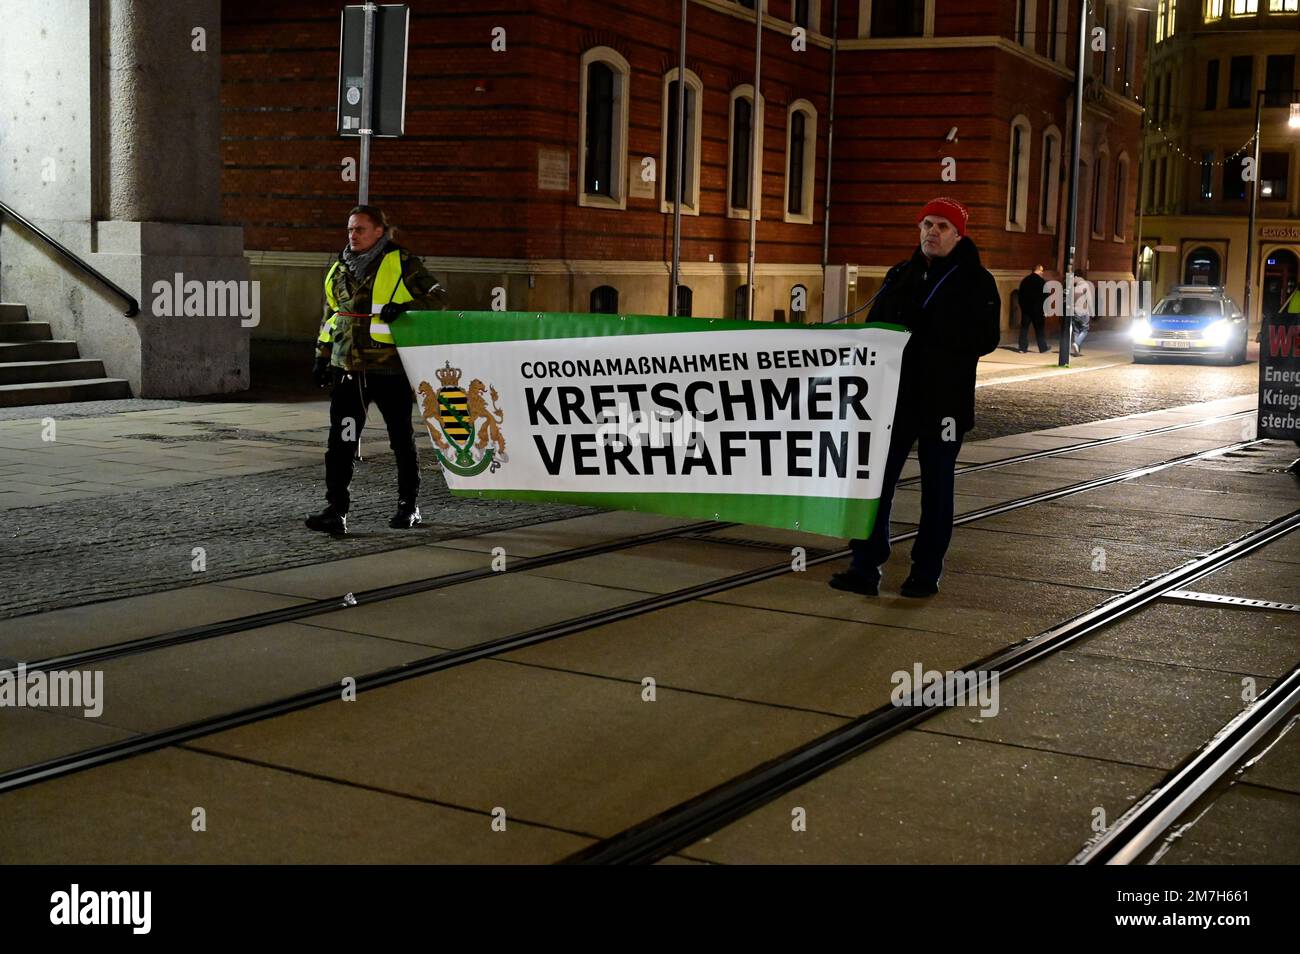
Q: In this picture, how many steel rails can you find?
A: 4